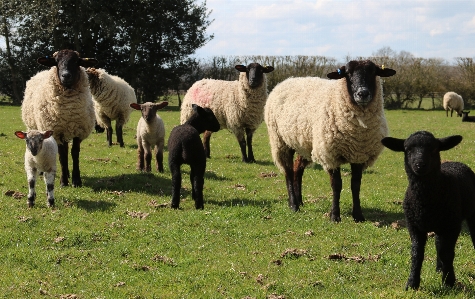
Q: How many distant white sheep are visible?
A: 1